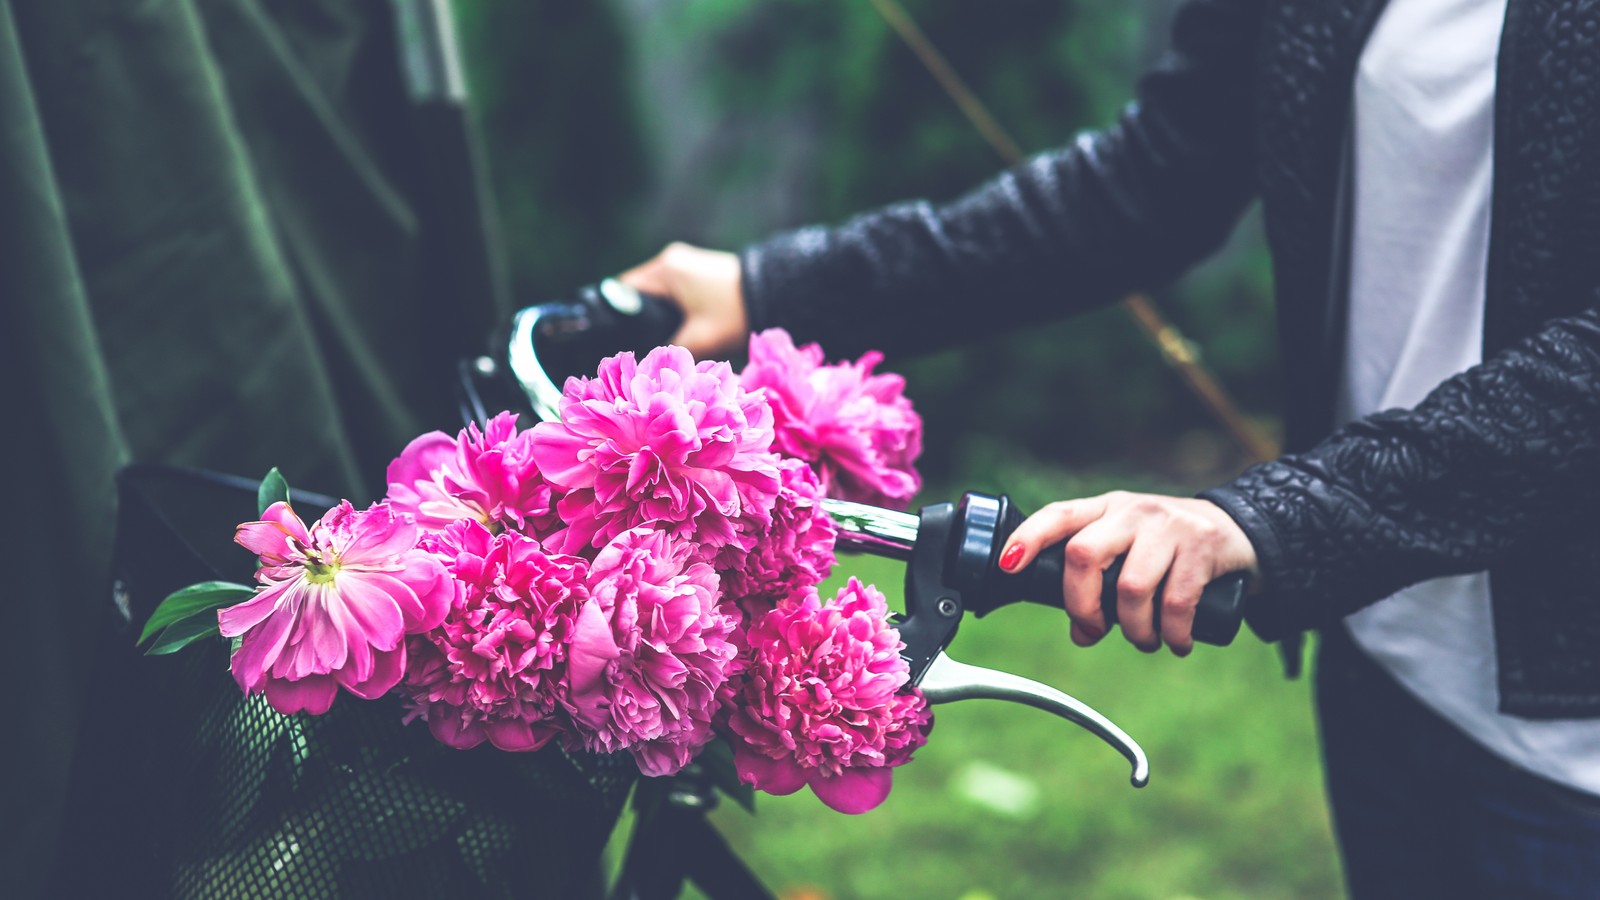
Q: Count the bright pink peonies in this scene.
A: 8